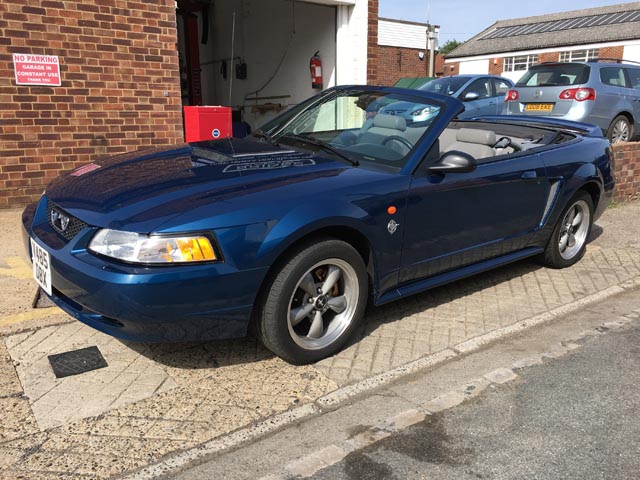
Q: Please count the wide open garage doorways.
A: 1